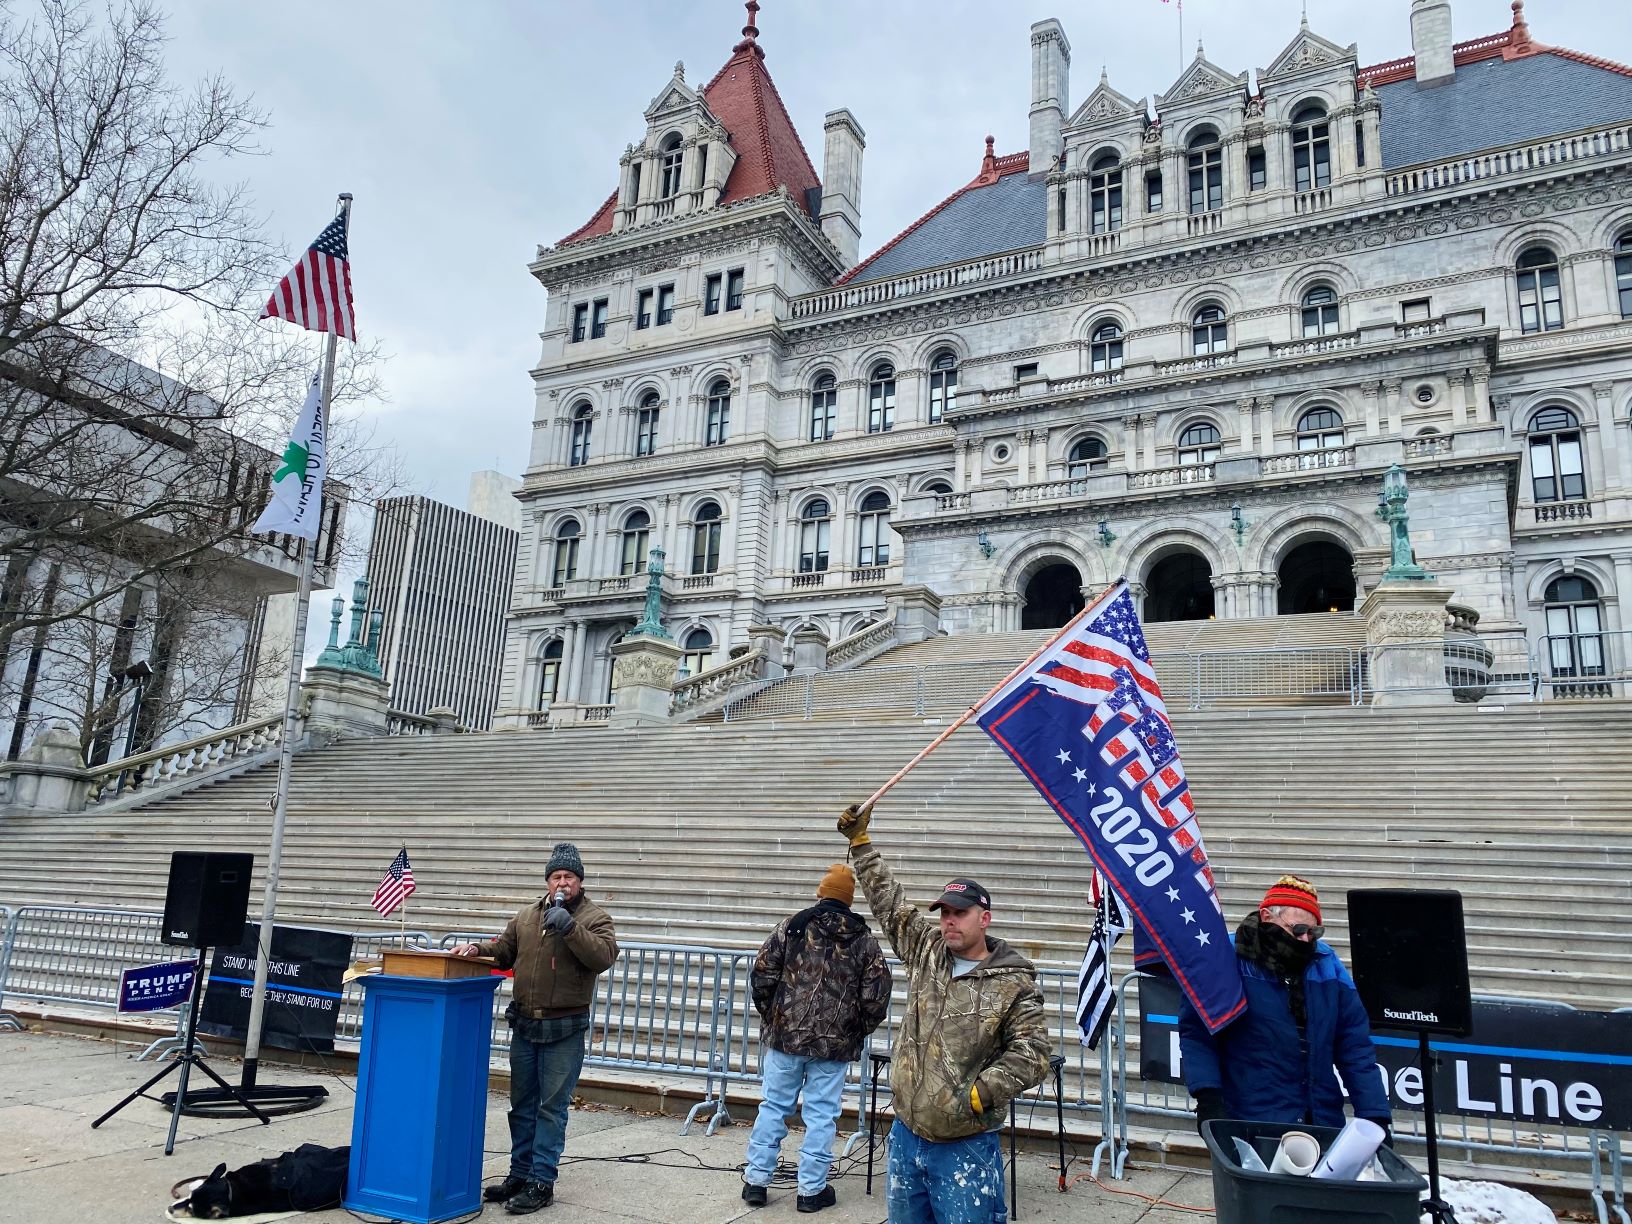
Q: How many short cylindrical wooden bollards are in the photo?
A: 0